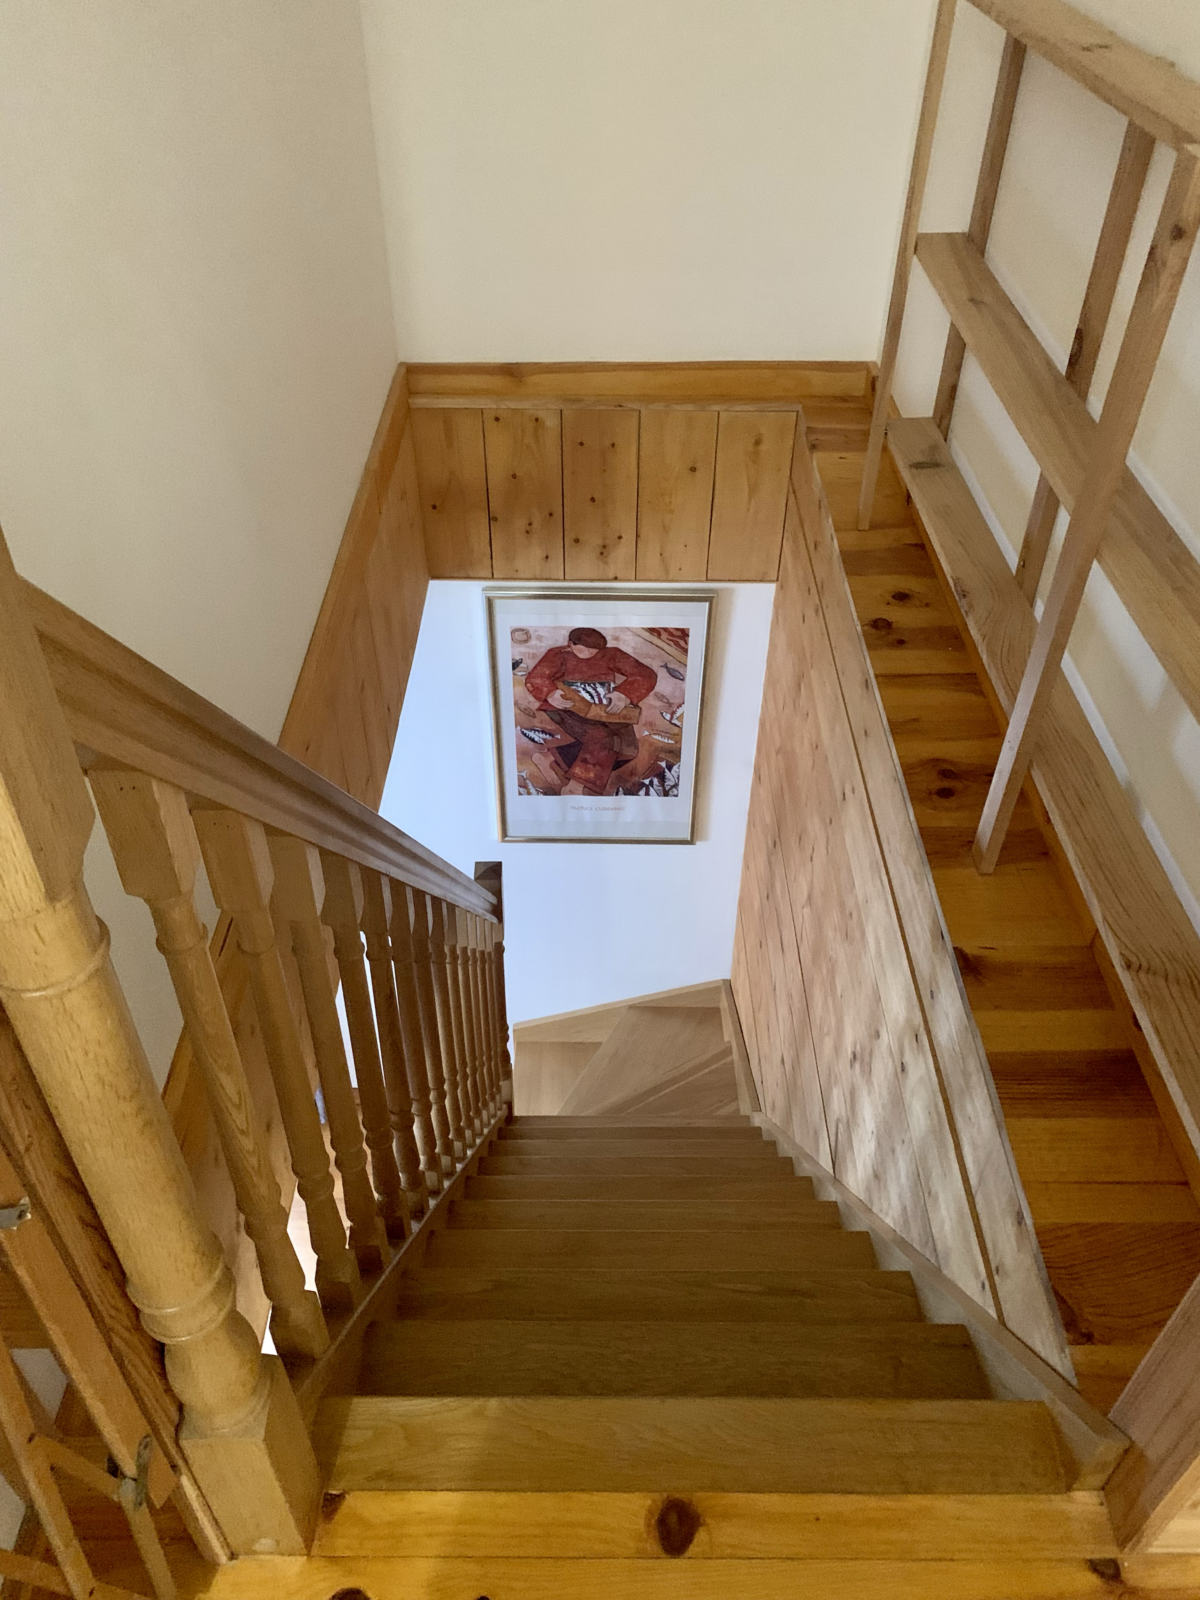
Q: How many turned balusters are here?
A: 13